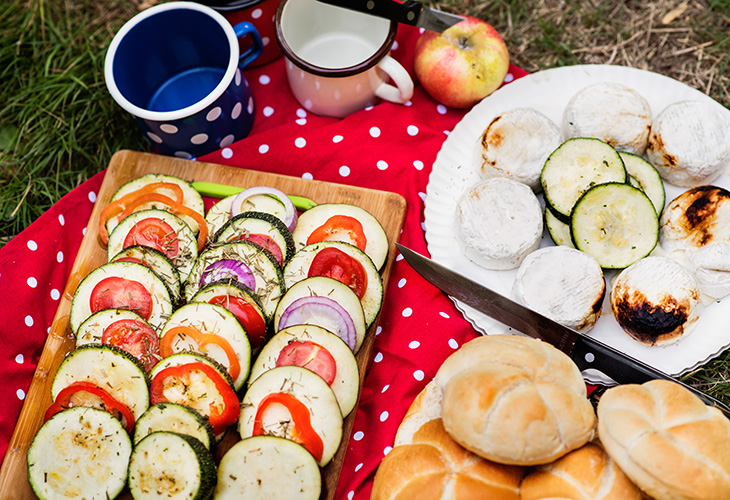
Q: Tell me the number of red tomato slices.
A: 8